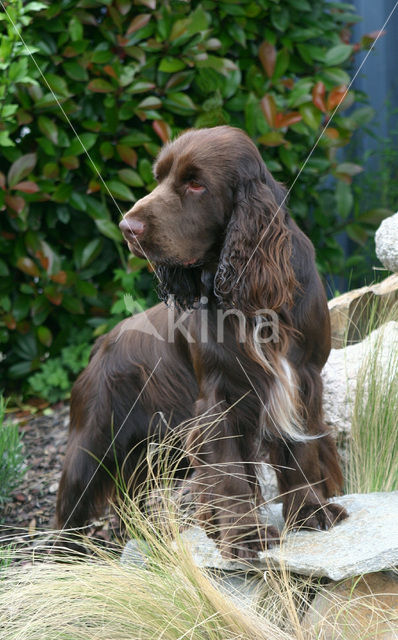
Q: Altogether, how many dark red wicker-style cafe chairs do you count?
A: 0